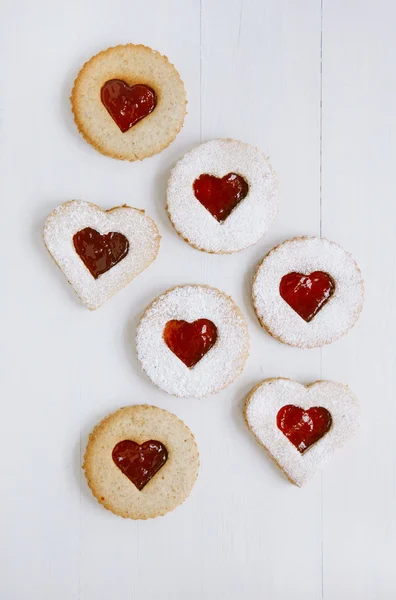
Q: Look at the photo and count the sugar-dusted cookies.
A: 5